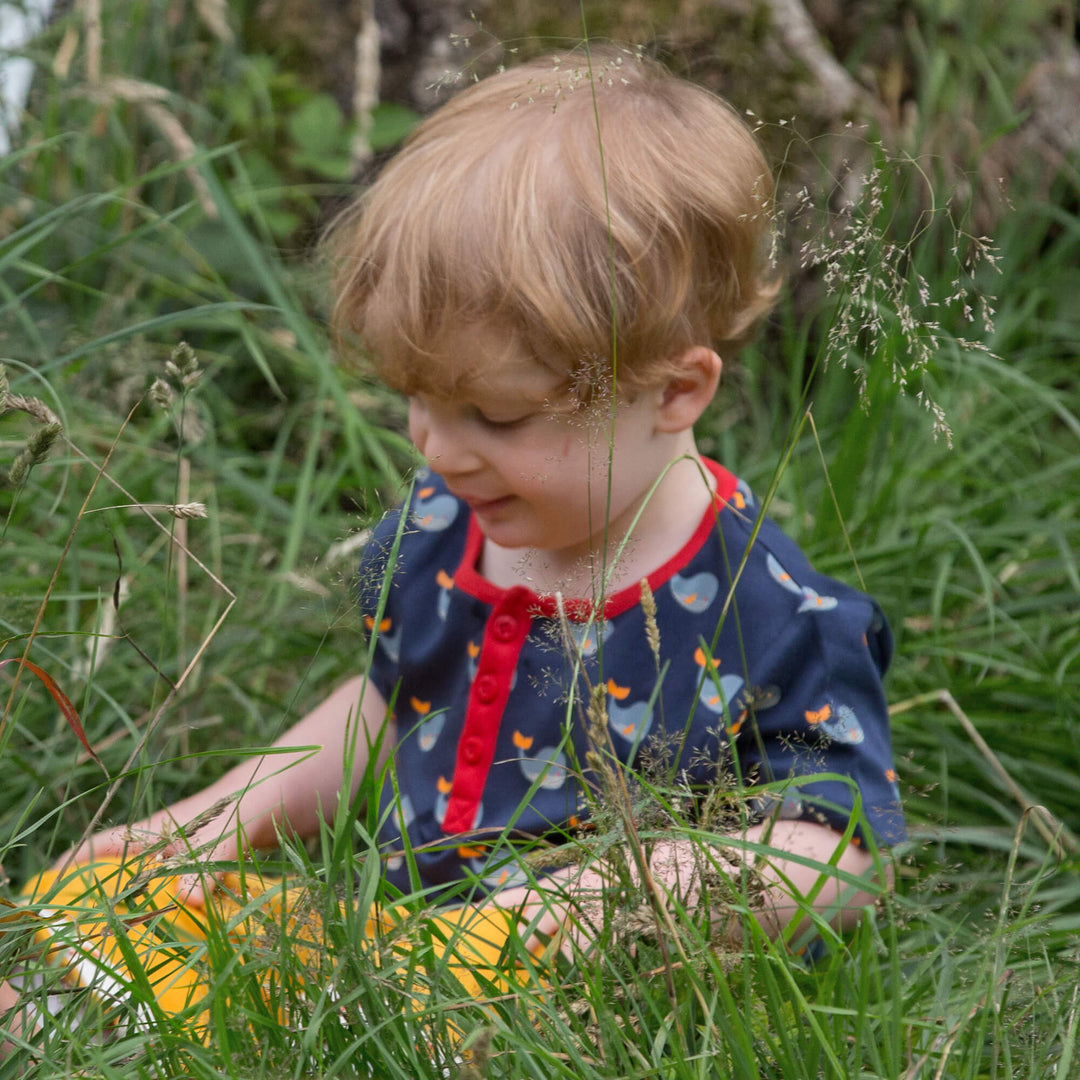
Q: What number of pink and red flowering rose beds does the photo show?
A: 0